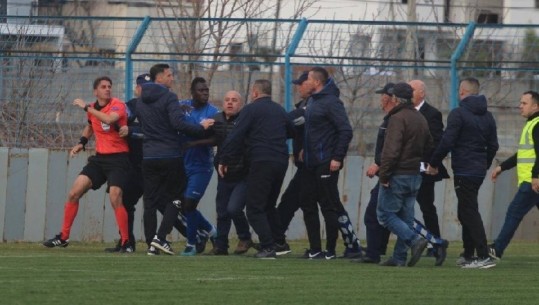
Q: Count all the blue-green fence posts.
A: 3